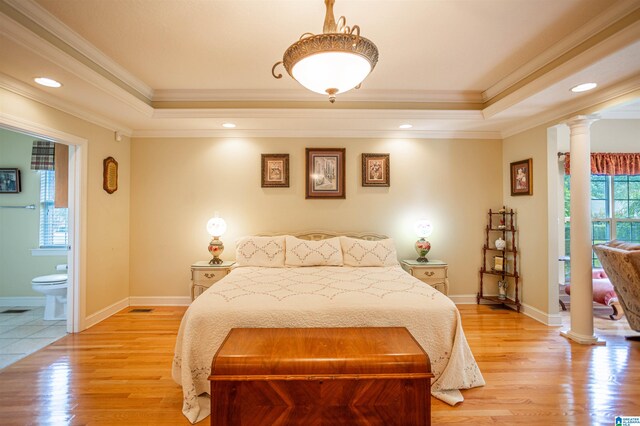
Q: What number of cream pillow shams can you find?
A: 3